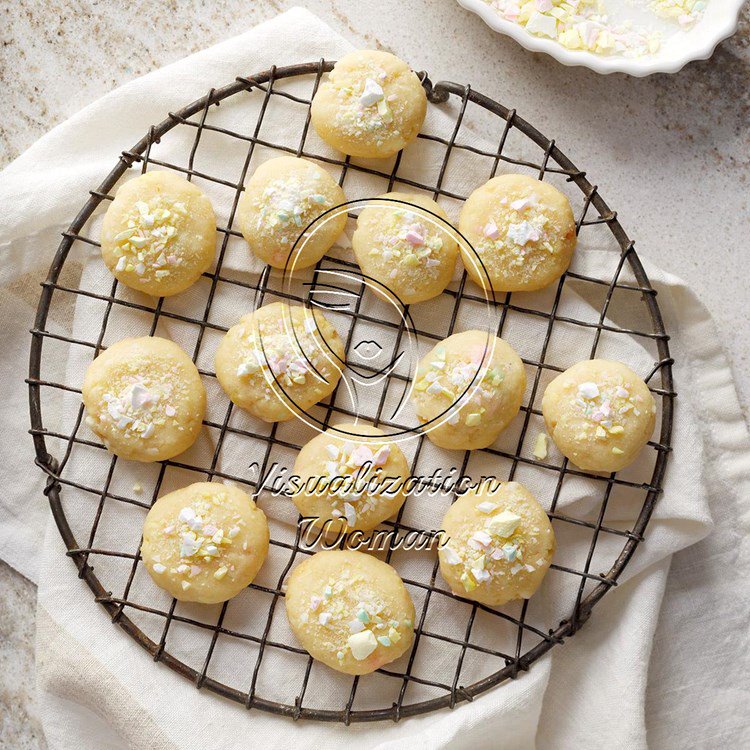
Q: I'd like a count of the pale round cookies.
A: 13